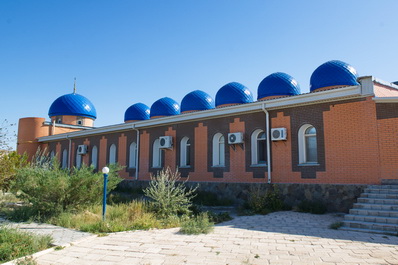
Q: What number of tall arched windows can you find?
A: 11